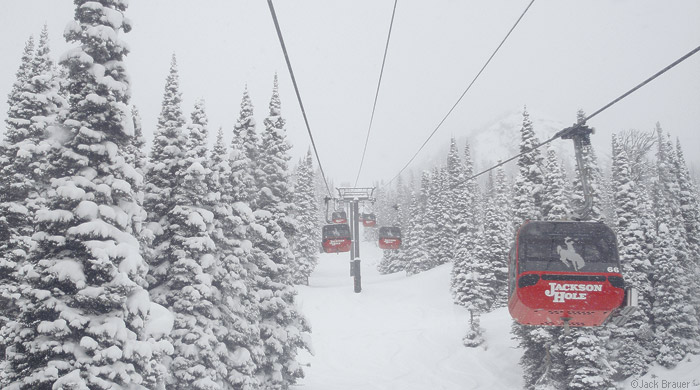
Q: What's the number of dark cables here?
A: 4